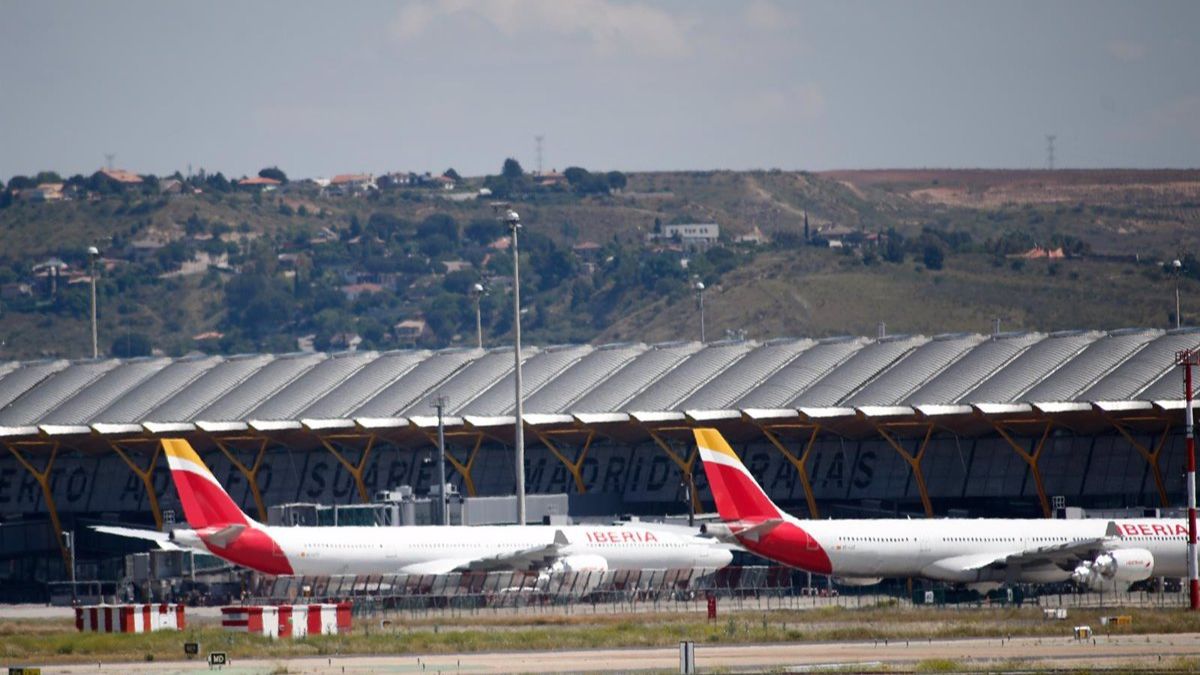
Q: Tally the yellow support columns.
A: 11